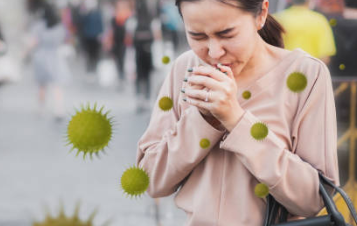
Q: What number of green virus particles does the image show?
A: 12